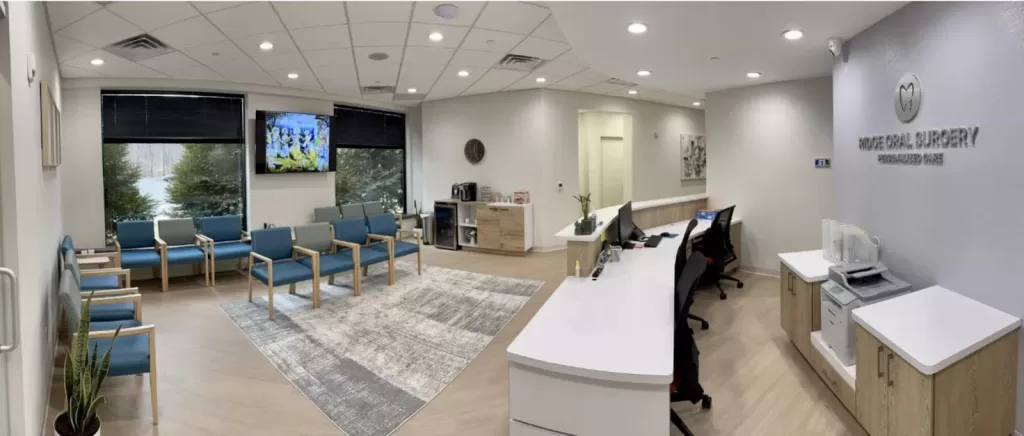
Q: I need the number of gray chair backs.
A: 7